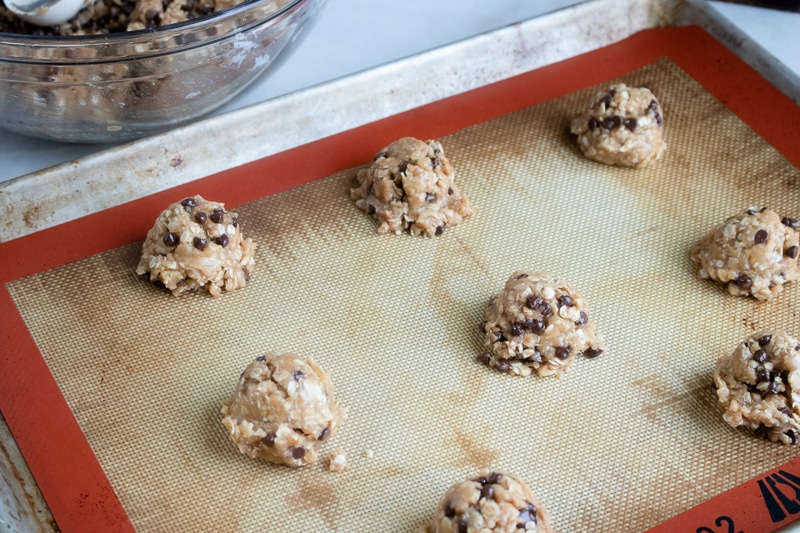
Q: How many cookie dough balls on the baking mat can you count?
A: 8